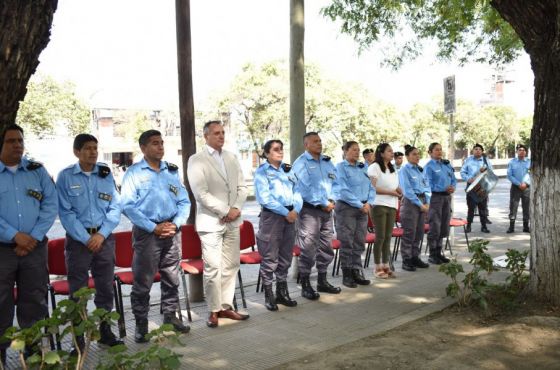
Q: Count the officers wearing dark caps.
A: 4